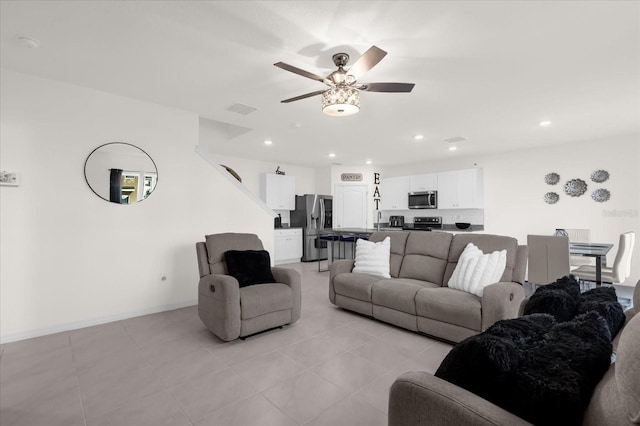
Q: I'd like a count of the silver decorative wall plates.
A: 5